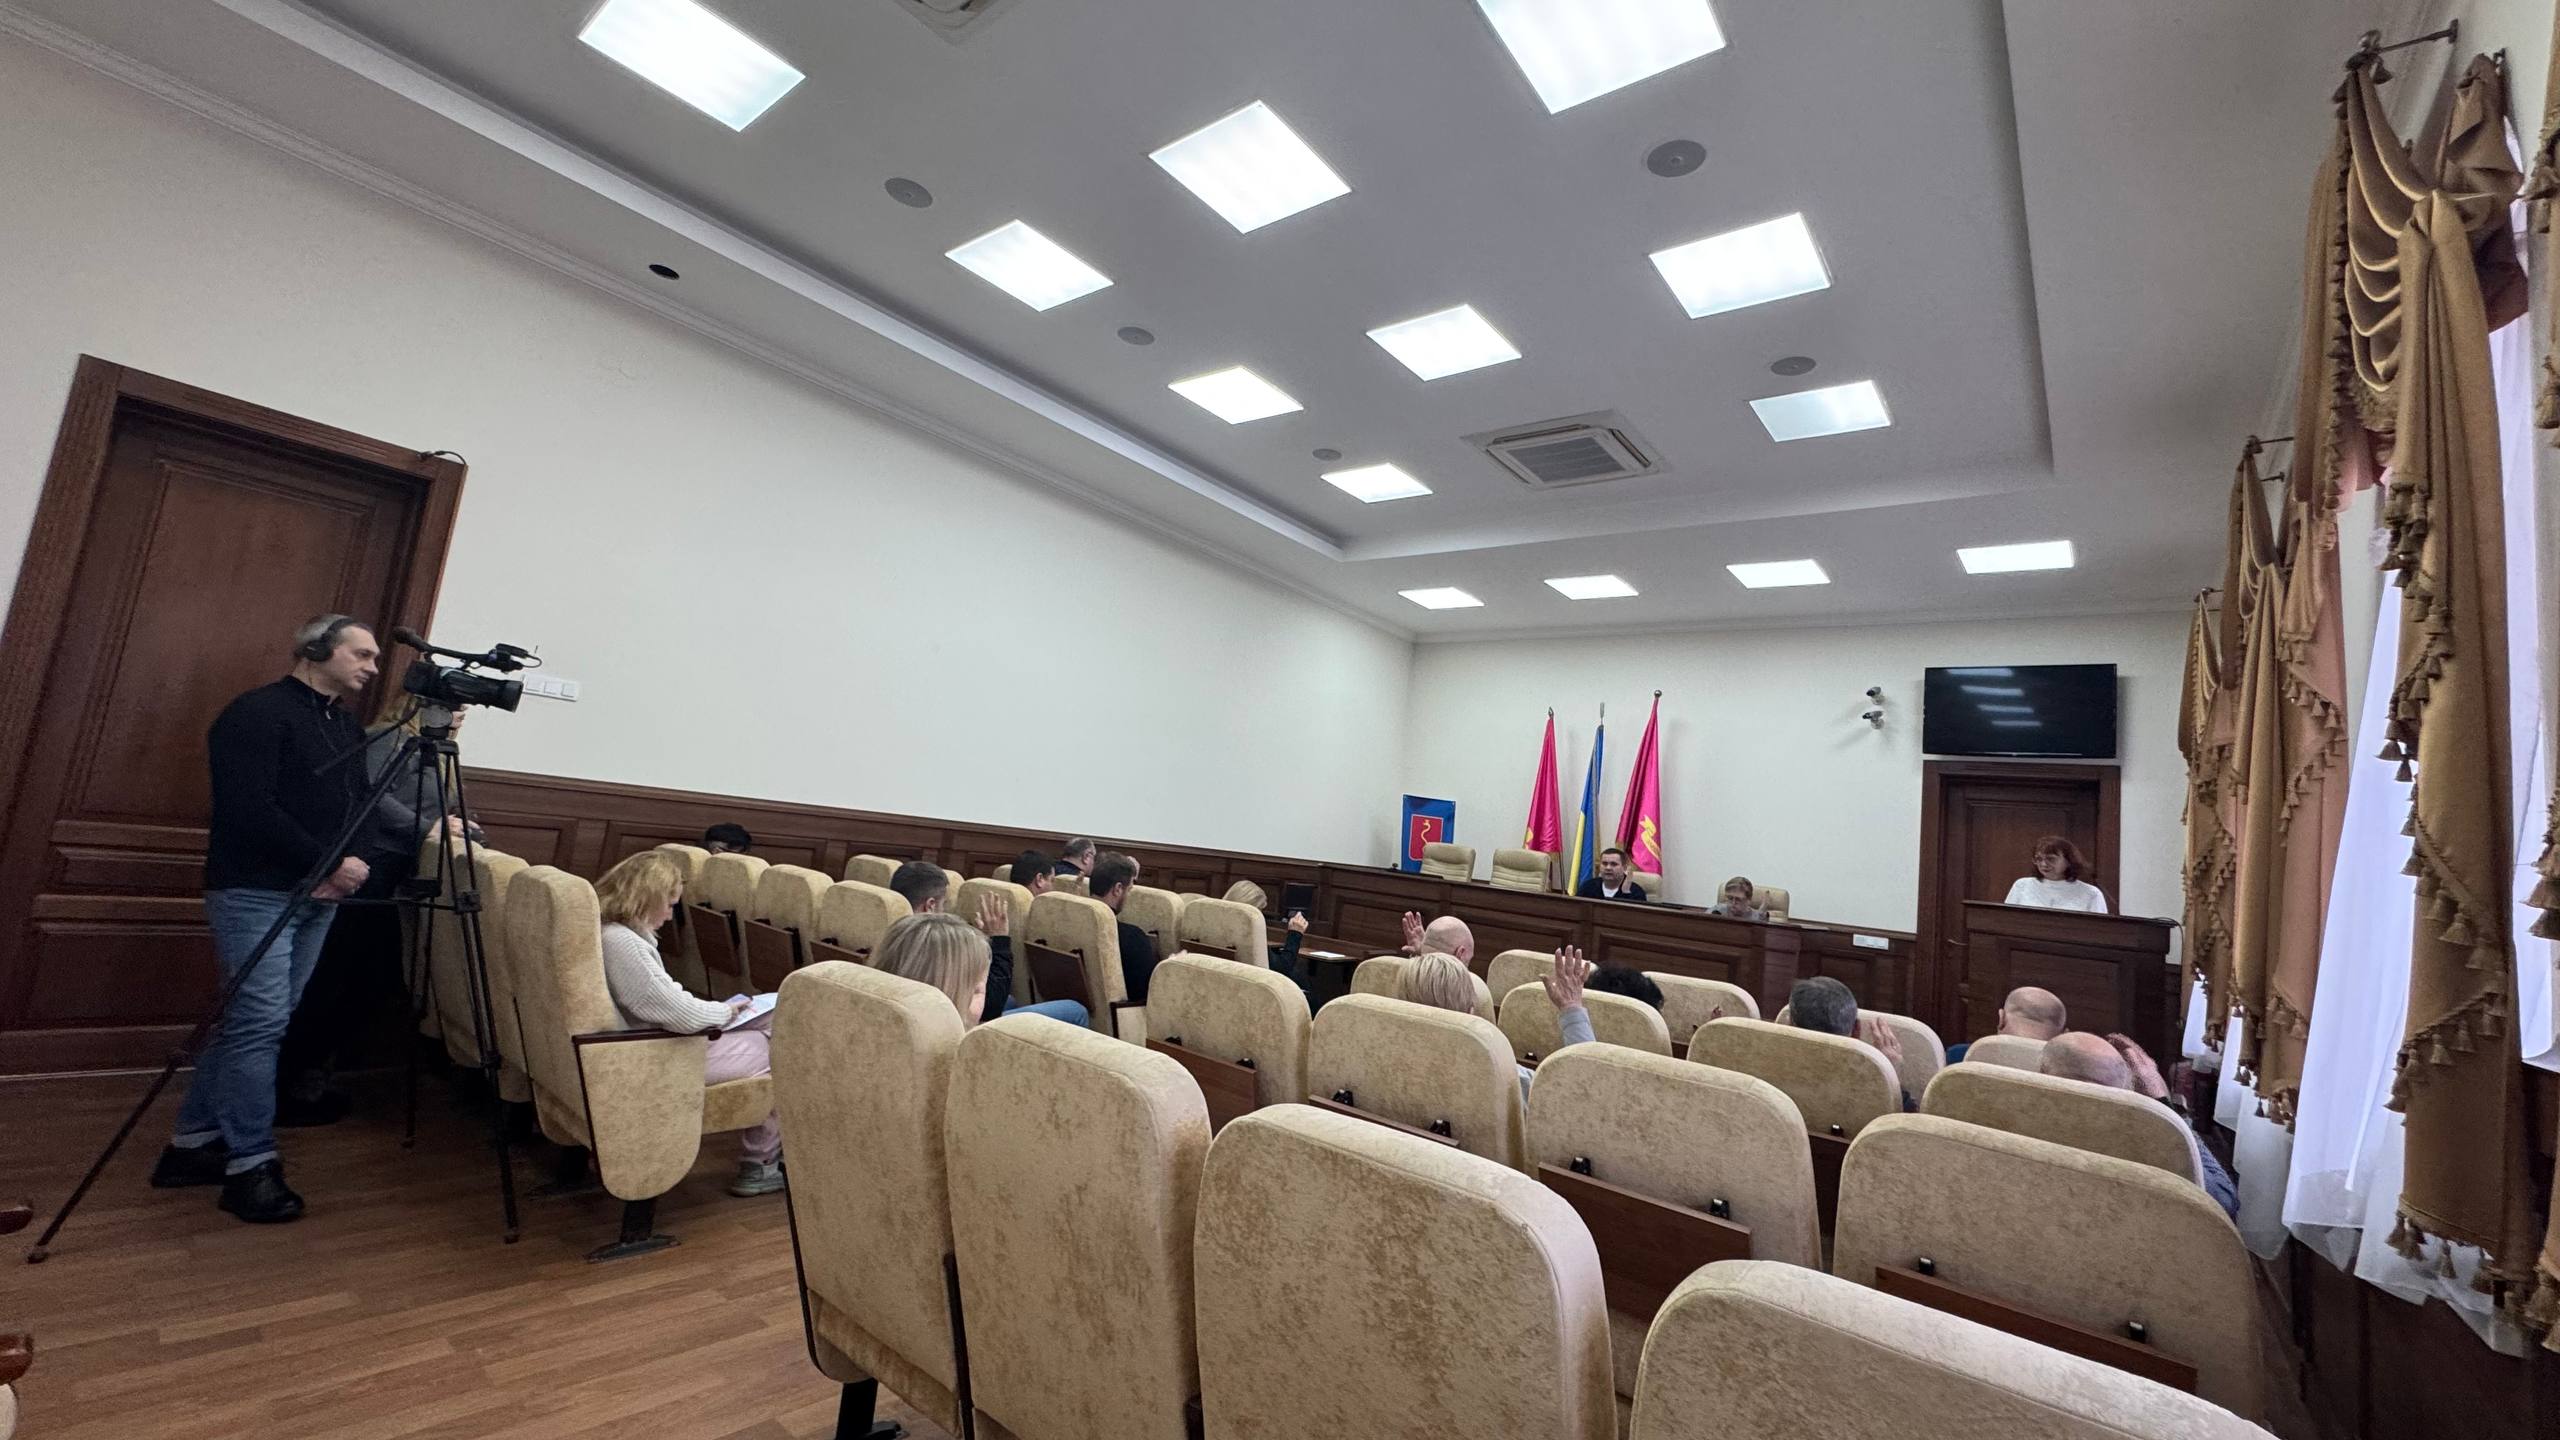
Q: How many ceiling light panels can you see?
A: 13